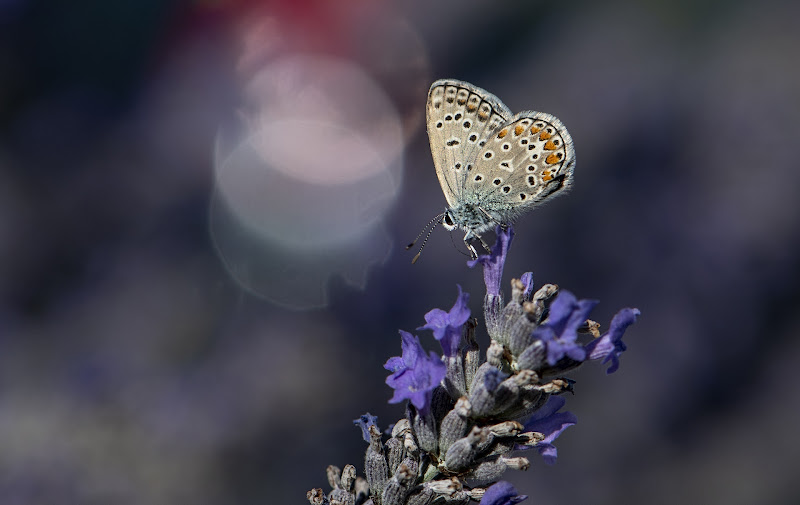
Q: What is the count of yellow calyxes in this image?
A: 0